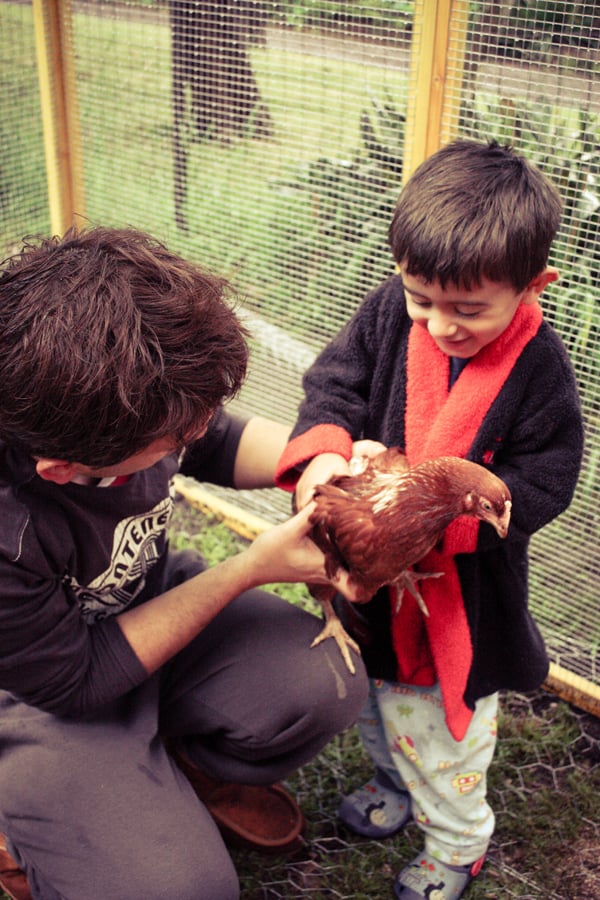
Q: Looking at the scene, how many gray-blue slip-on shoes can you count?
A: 2